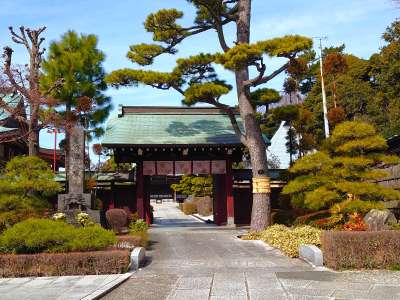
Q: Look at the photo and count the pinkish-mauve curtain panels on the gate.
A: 5